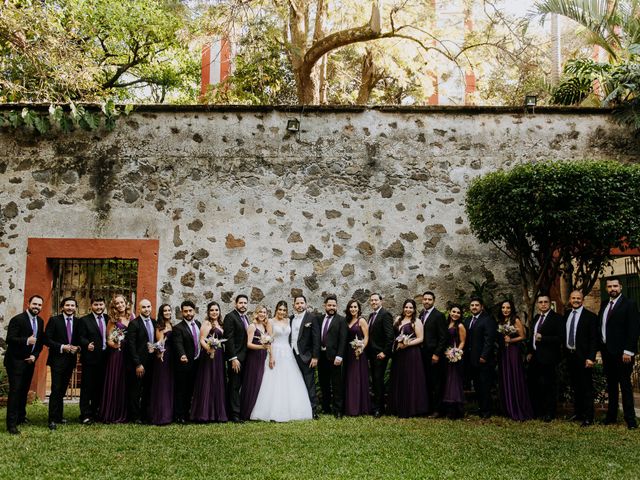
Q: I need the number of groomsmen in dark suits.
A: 13